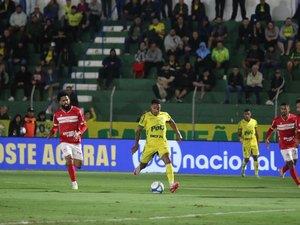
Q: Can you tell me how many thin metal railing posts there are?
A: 4